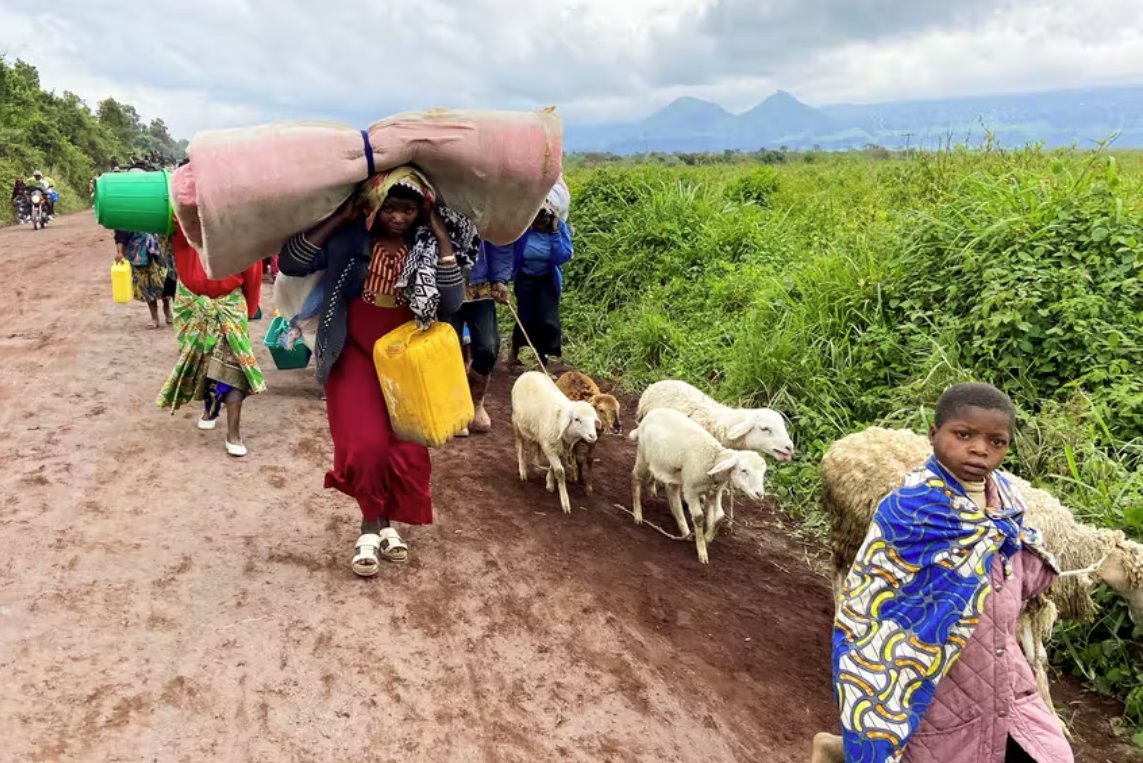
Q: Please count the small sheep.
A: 4